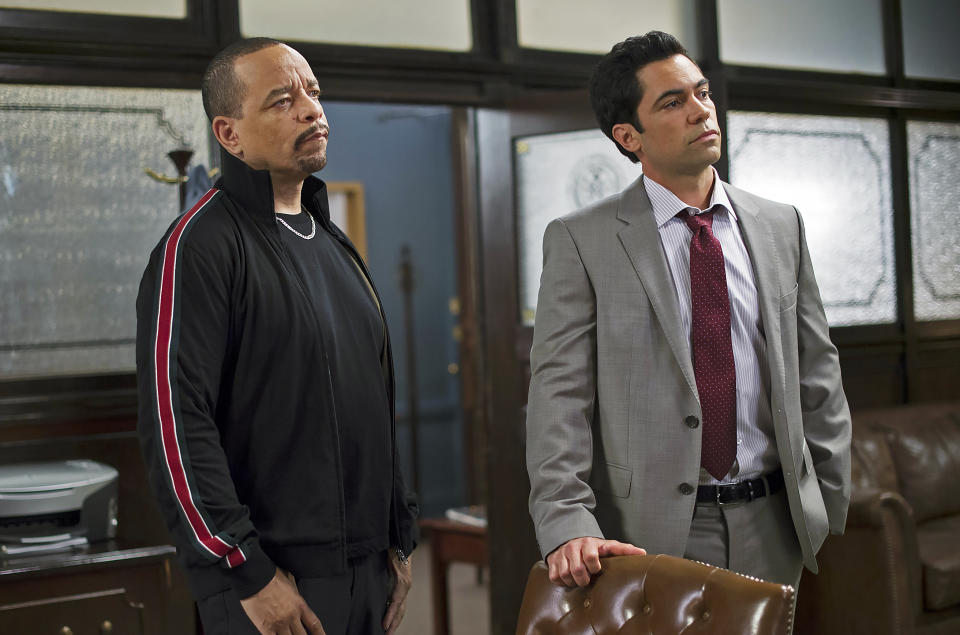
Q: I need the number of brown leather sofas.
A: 1